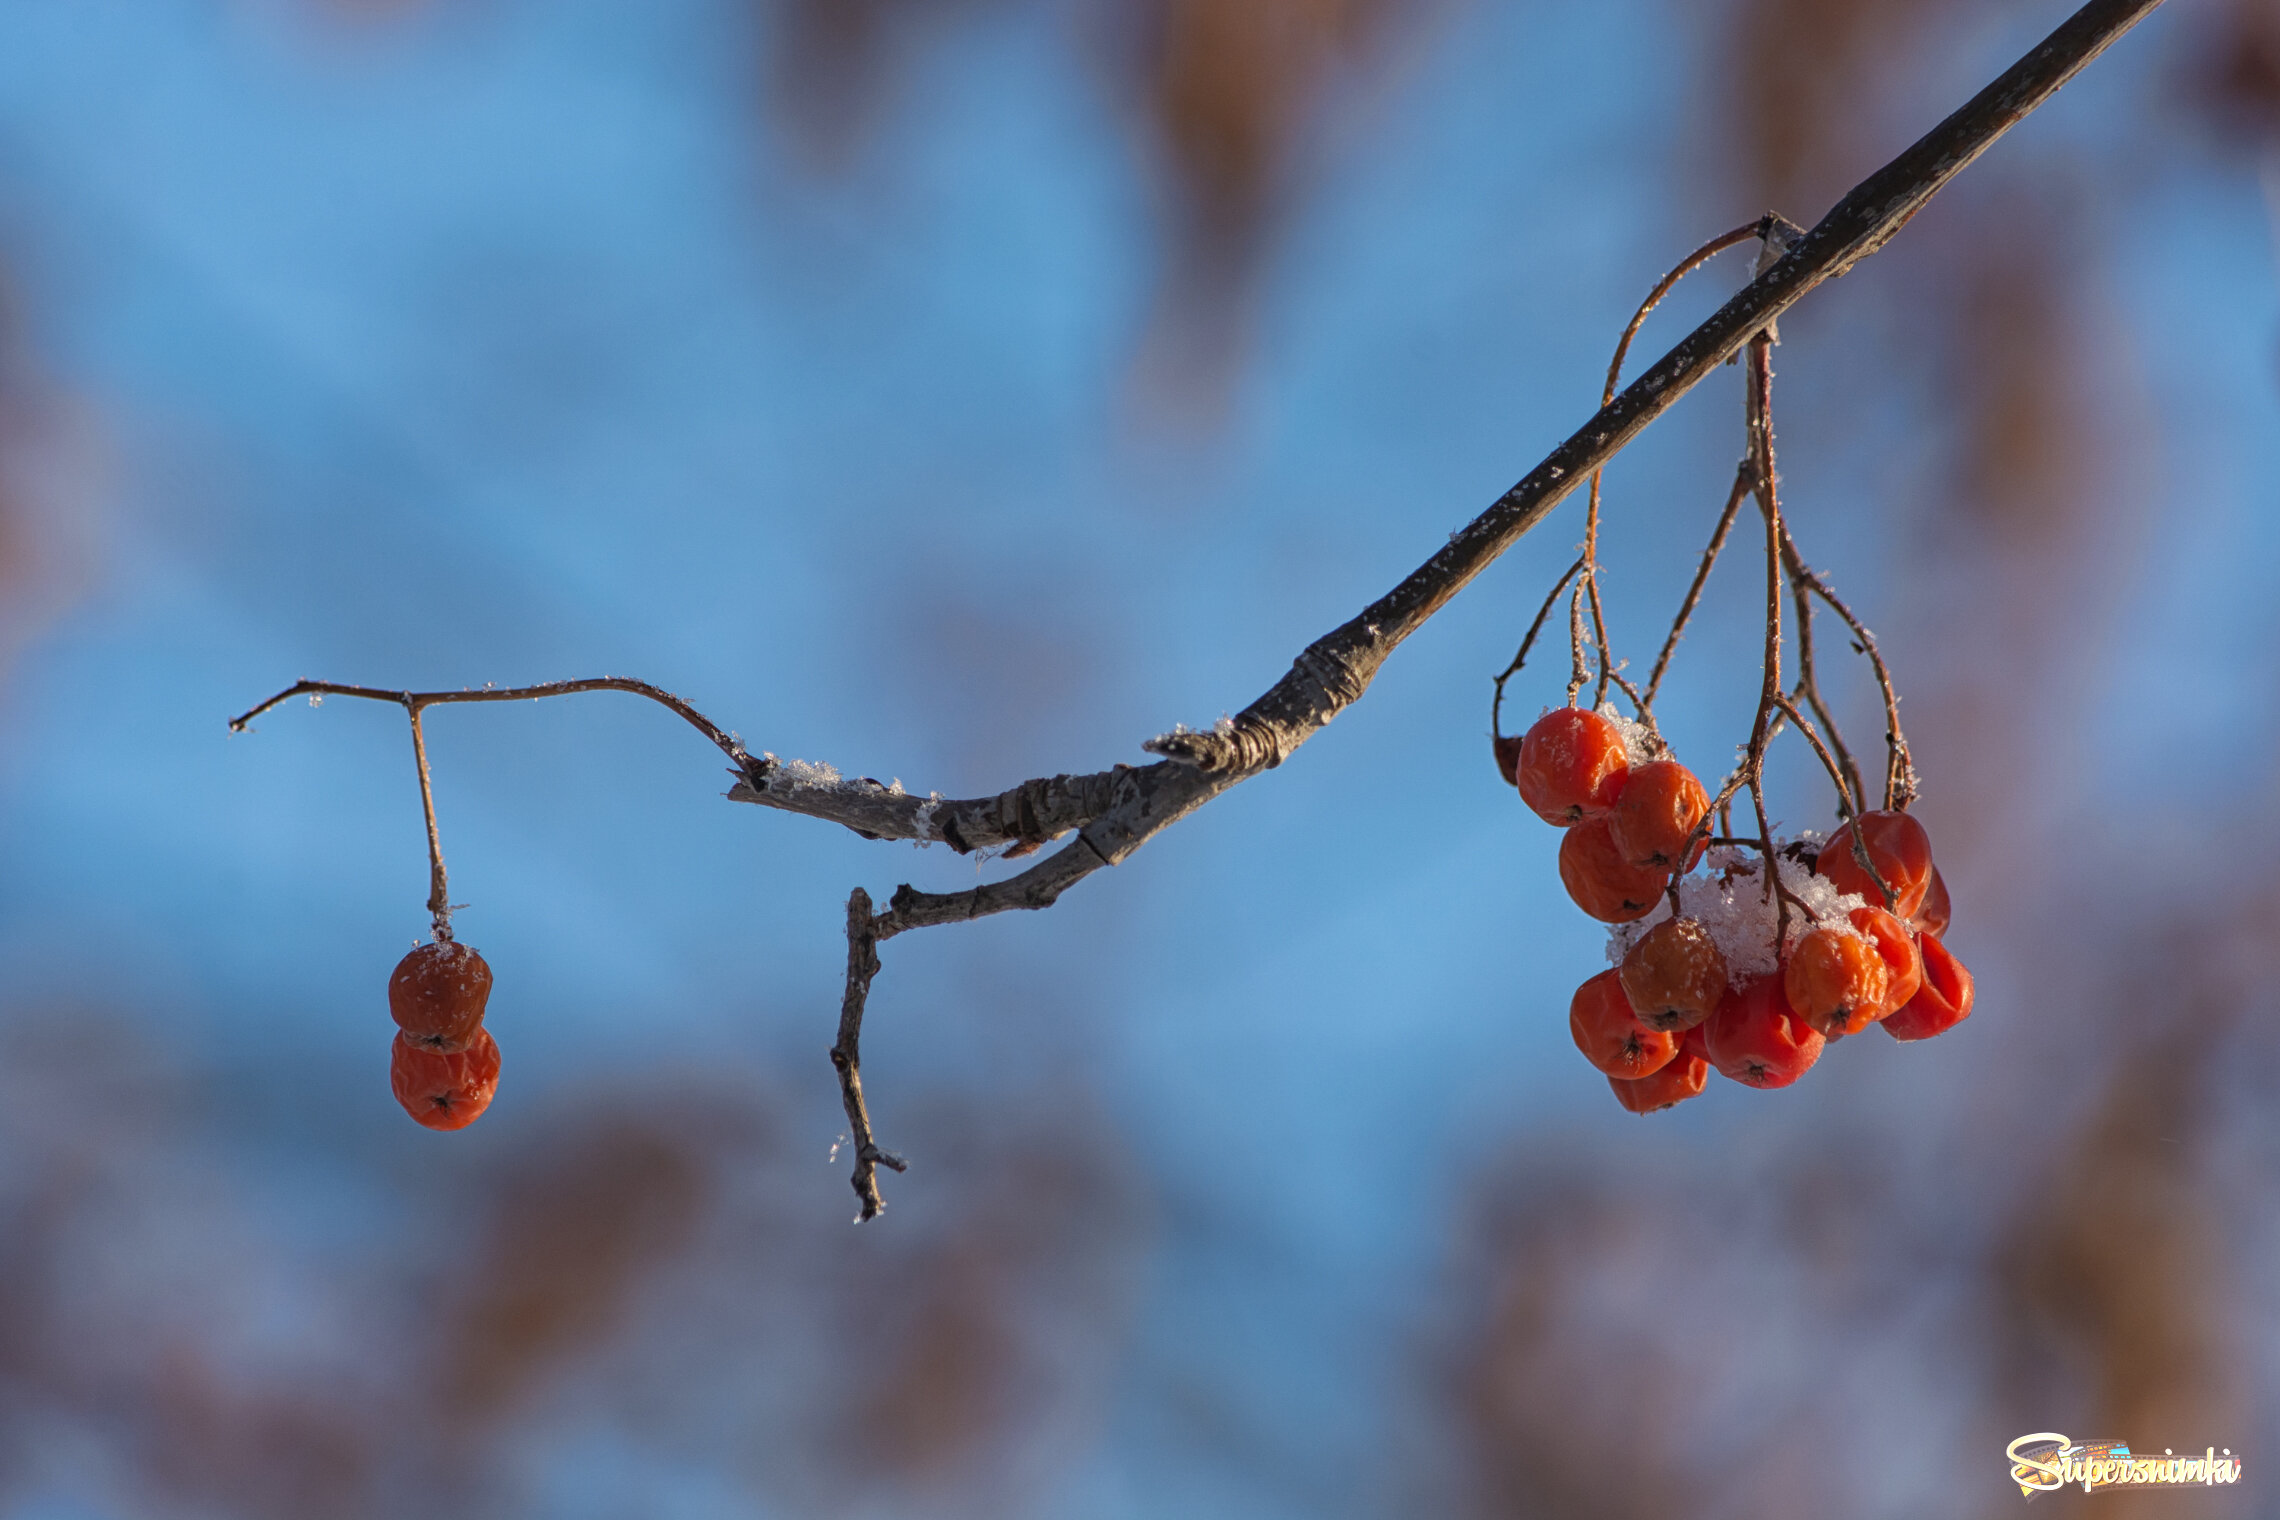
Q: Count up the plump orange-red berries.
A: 14